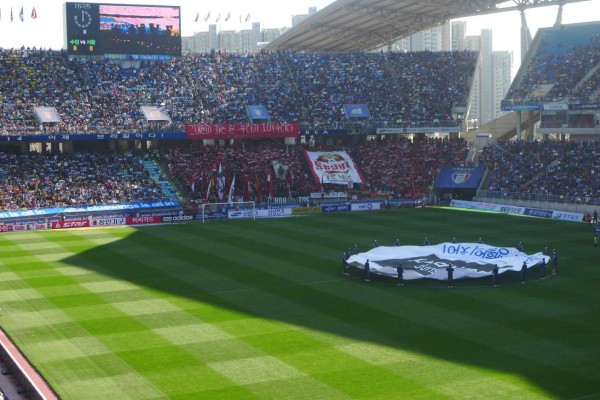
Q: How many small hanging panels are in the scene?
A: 4